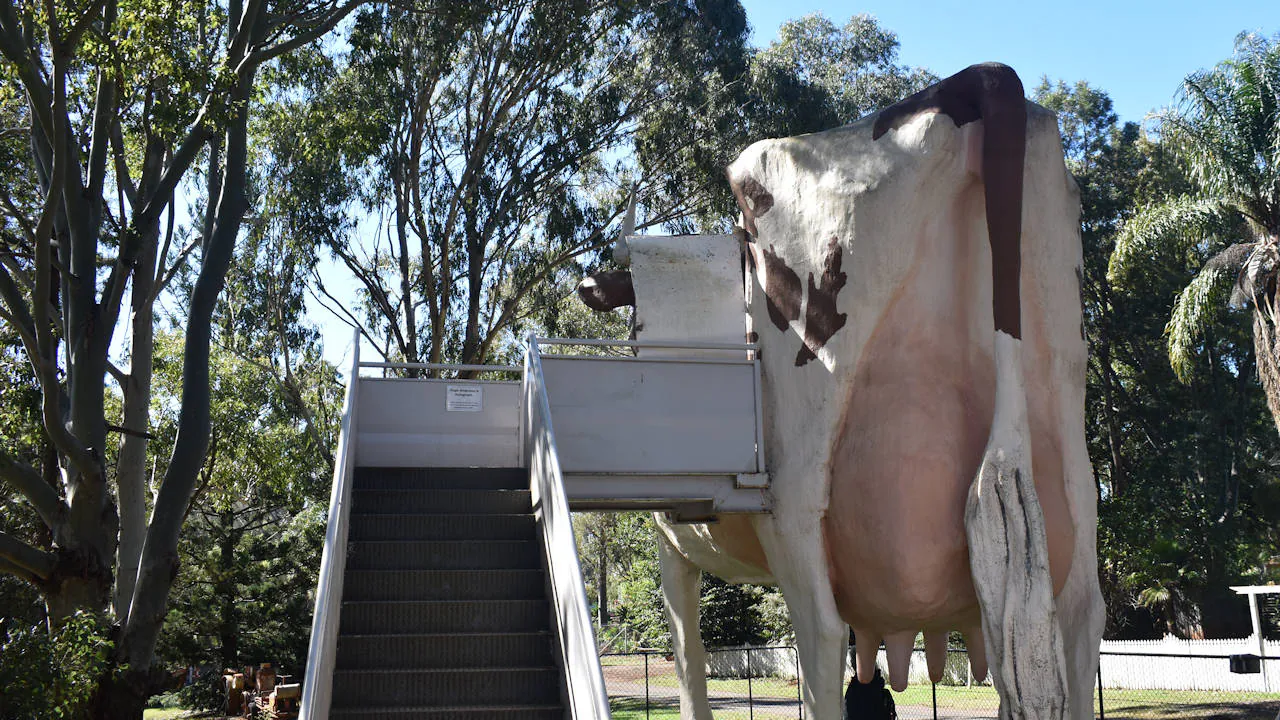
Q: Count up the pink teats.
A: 4